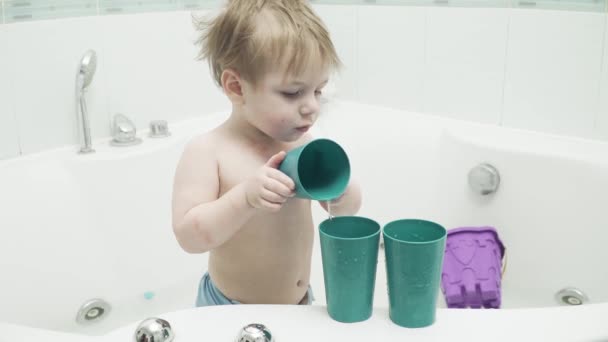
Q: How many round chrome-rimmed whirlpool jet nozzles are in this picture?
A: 2